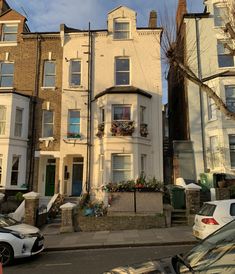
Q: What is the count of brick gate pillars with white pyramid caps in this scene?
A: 3